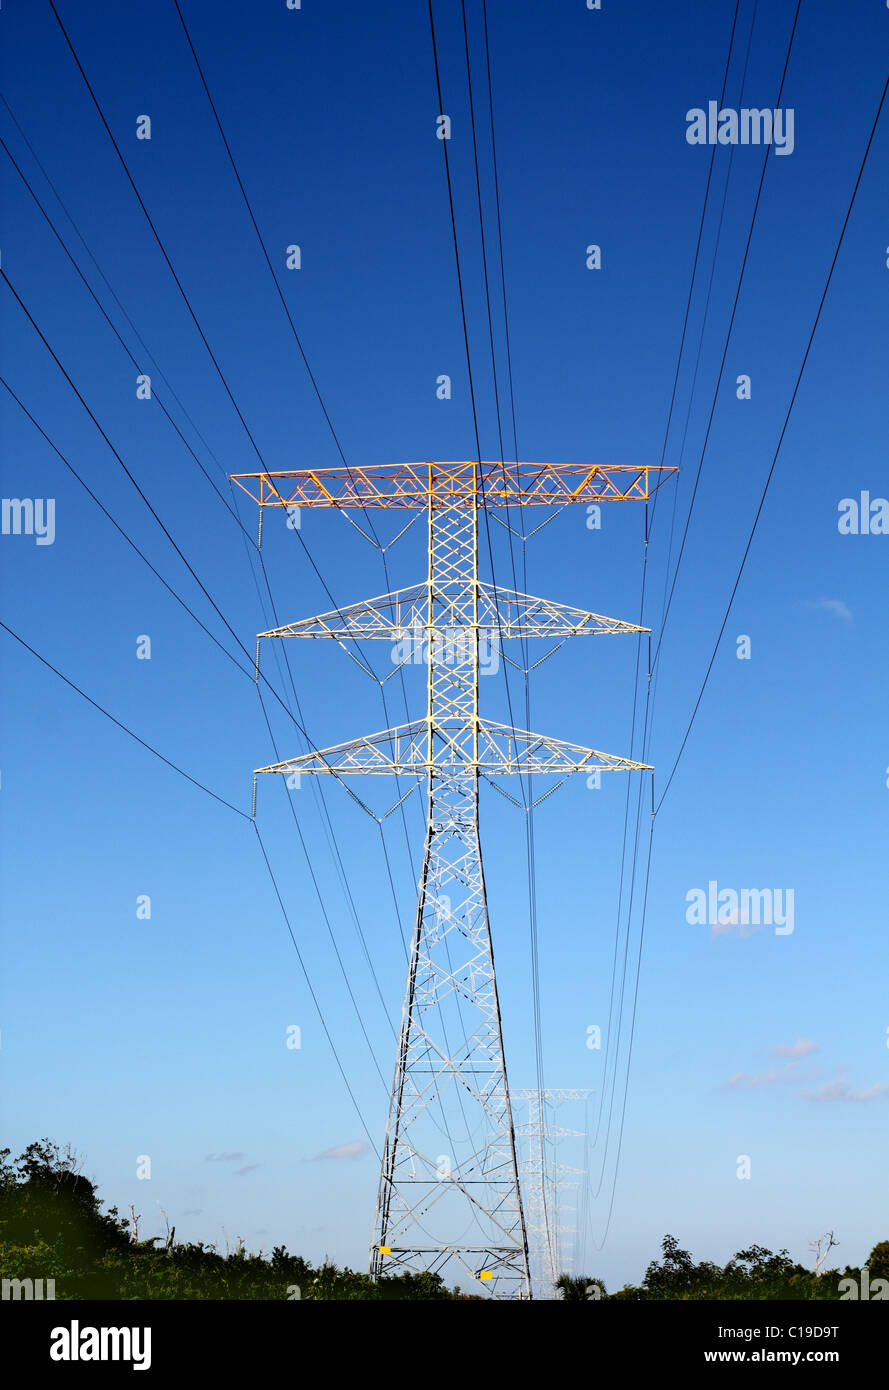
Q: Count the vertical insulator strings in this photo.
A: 6